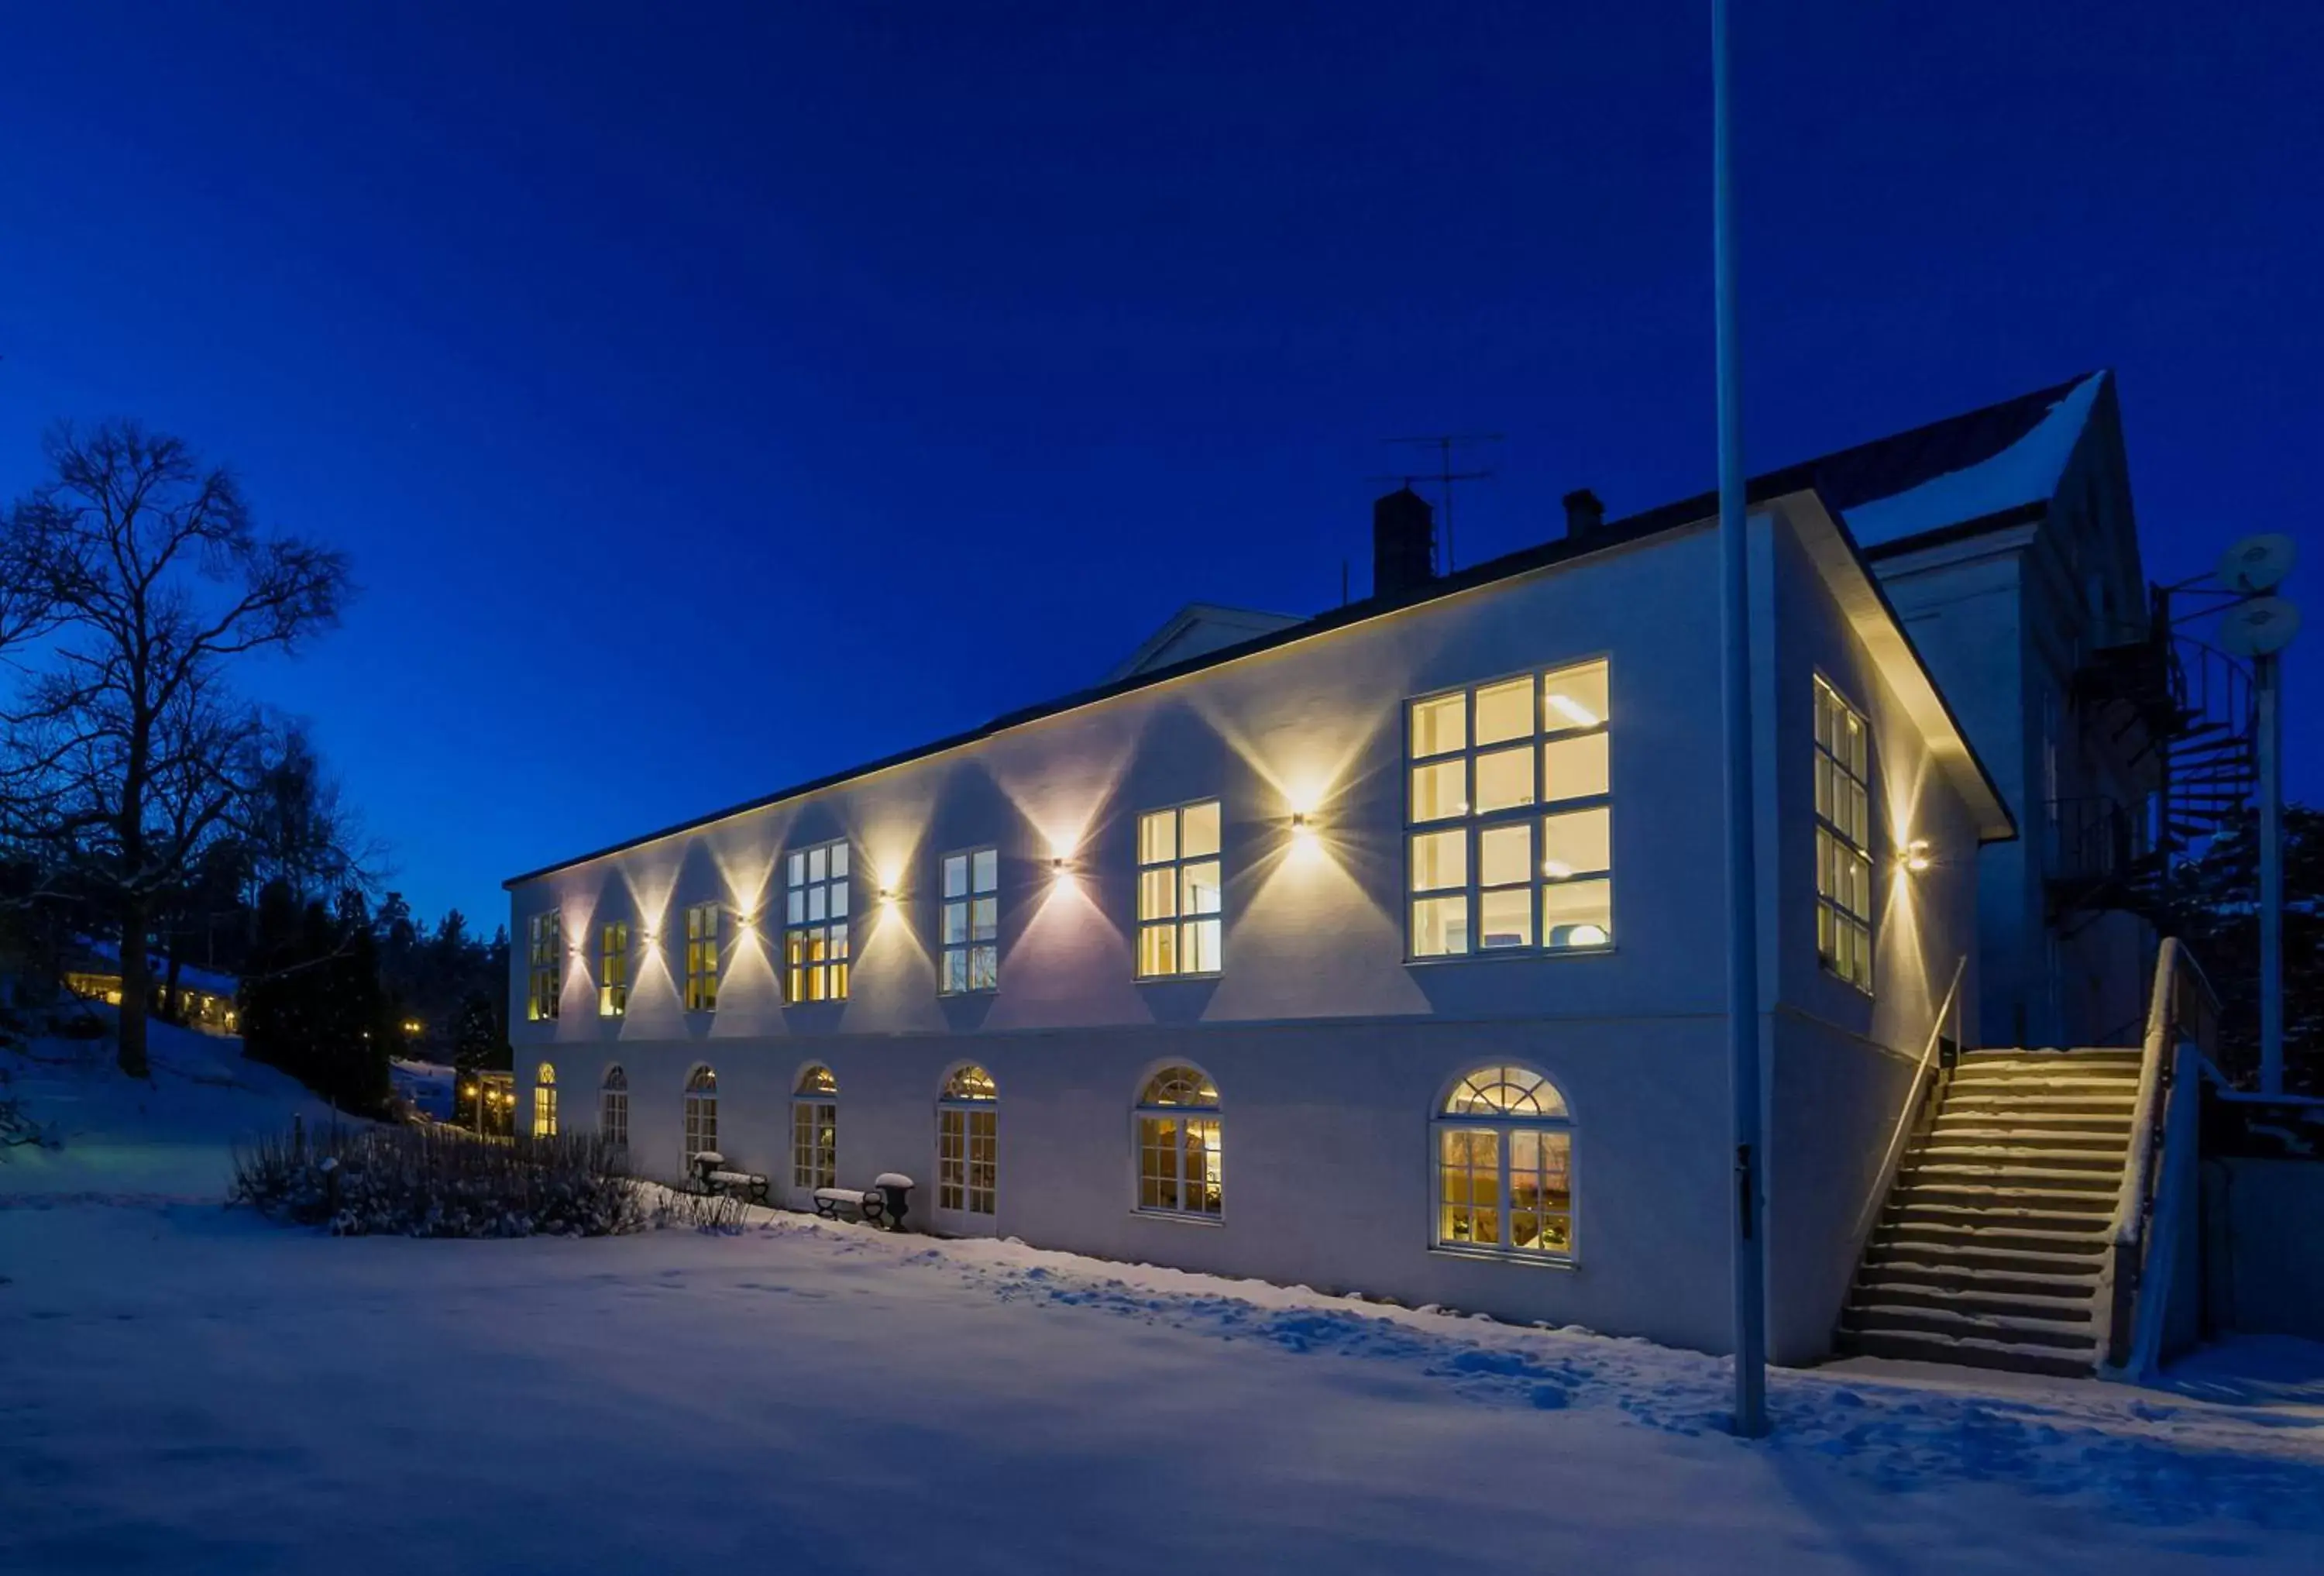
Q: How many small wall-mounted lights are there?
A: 7